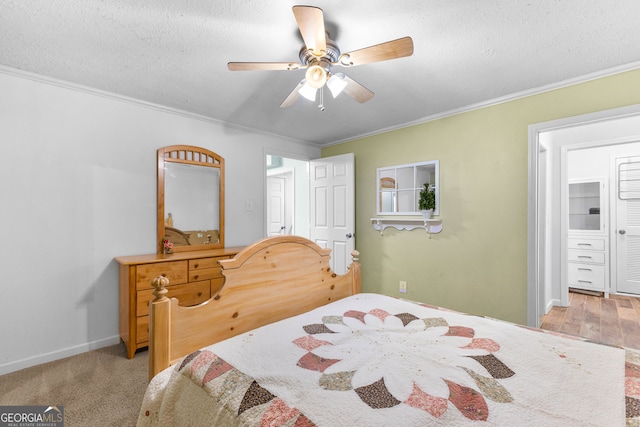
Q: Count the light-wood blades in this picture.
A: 5